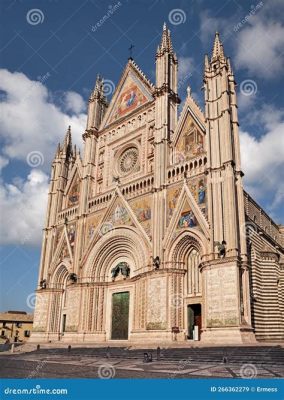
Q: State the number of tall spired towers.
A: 4